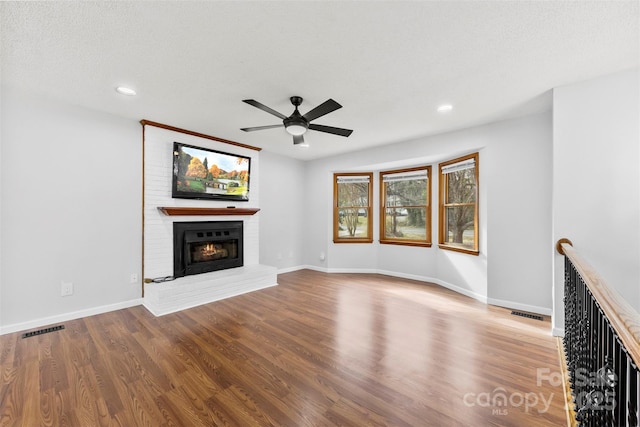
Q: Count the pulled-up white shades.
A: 3